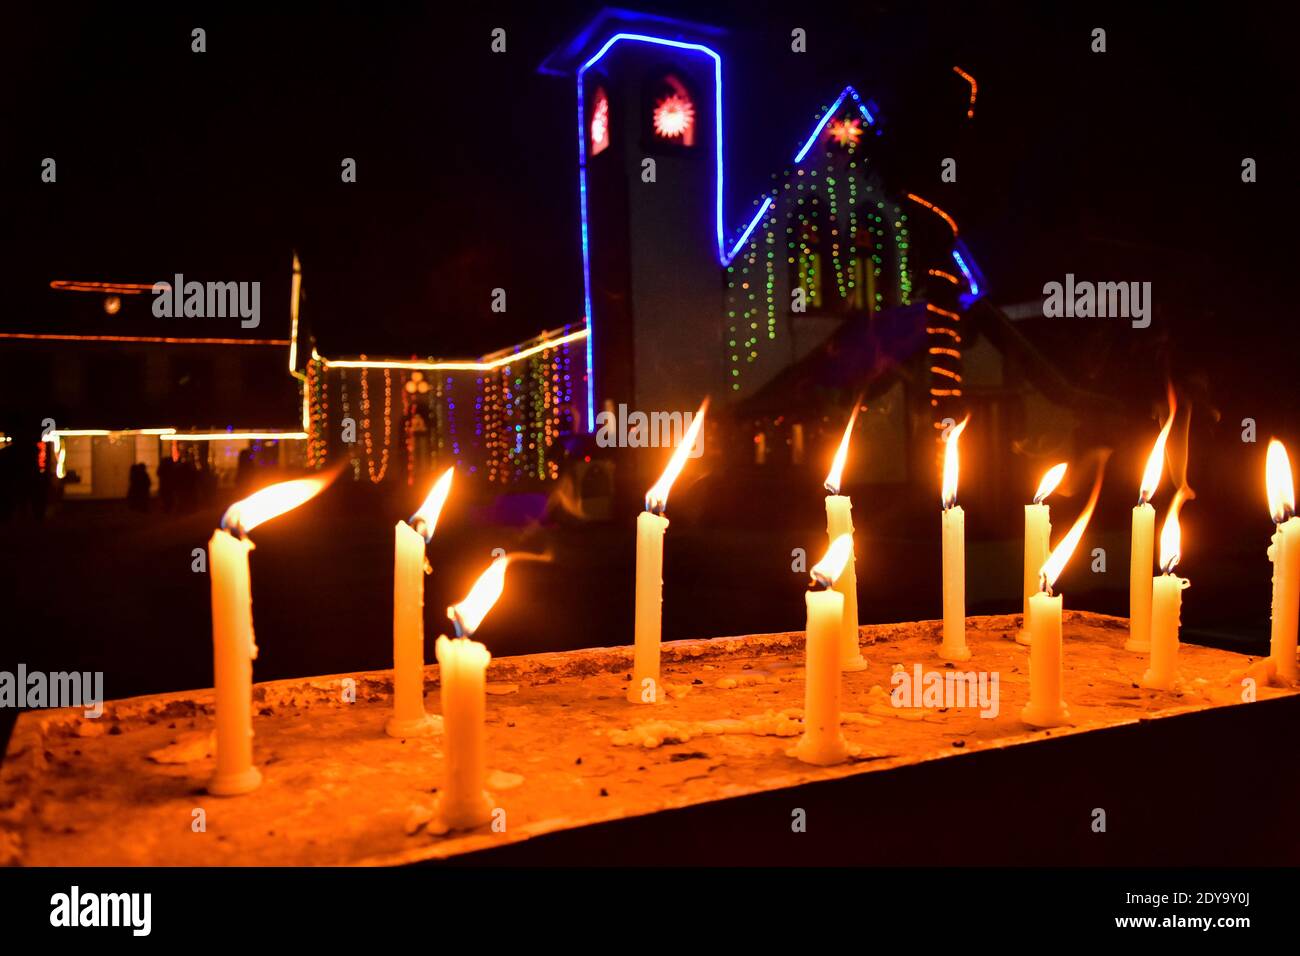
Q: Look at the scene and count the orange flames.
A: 12